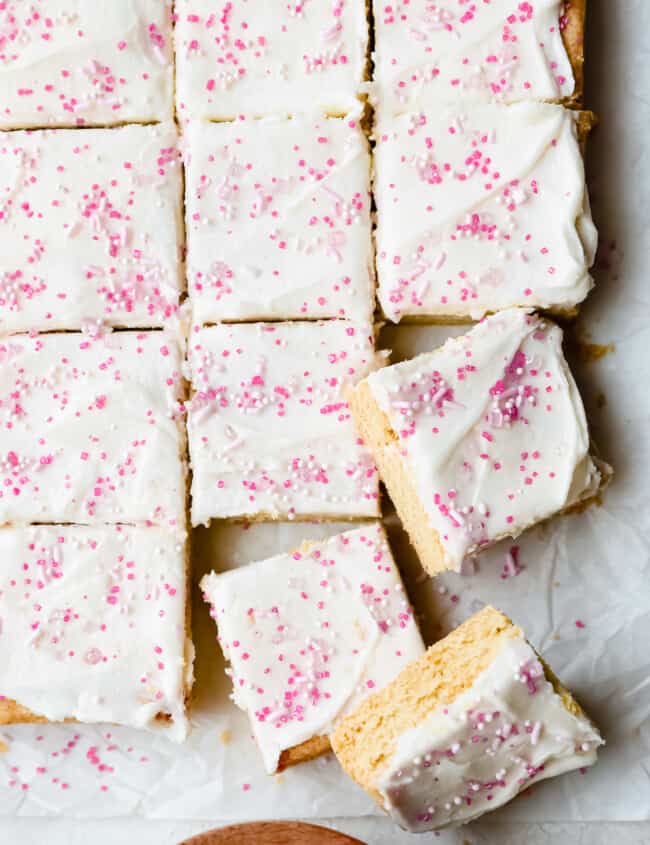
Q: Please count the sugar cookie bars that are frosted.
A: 12